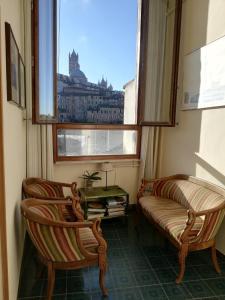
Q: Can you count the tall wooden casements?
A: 2